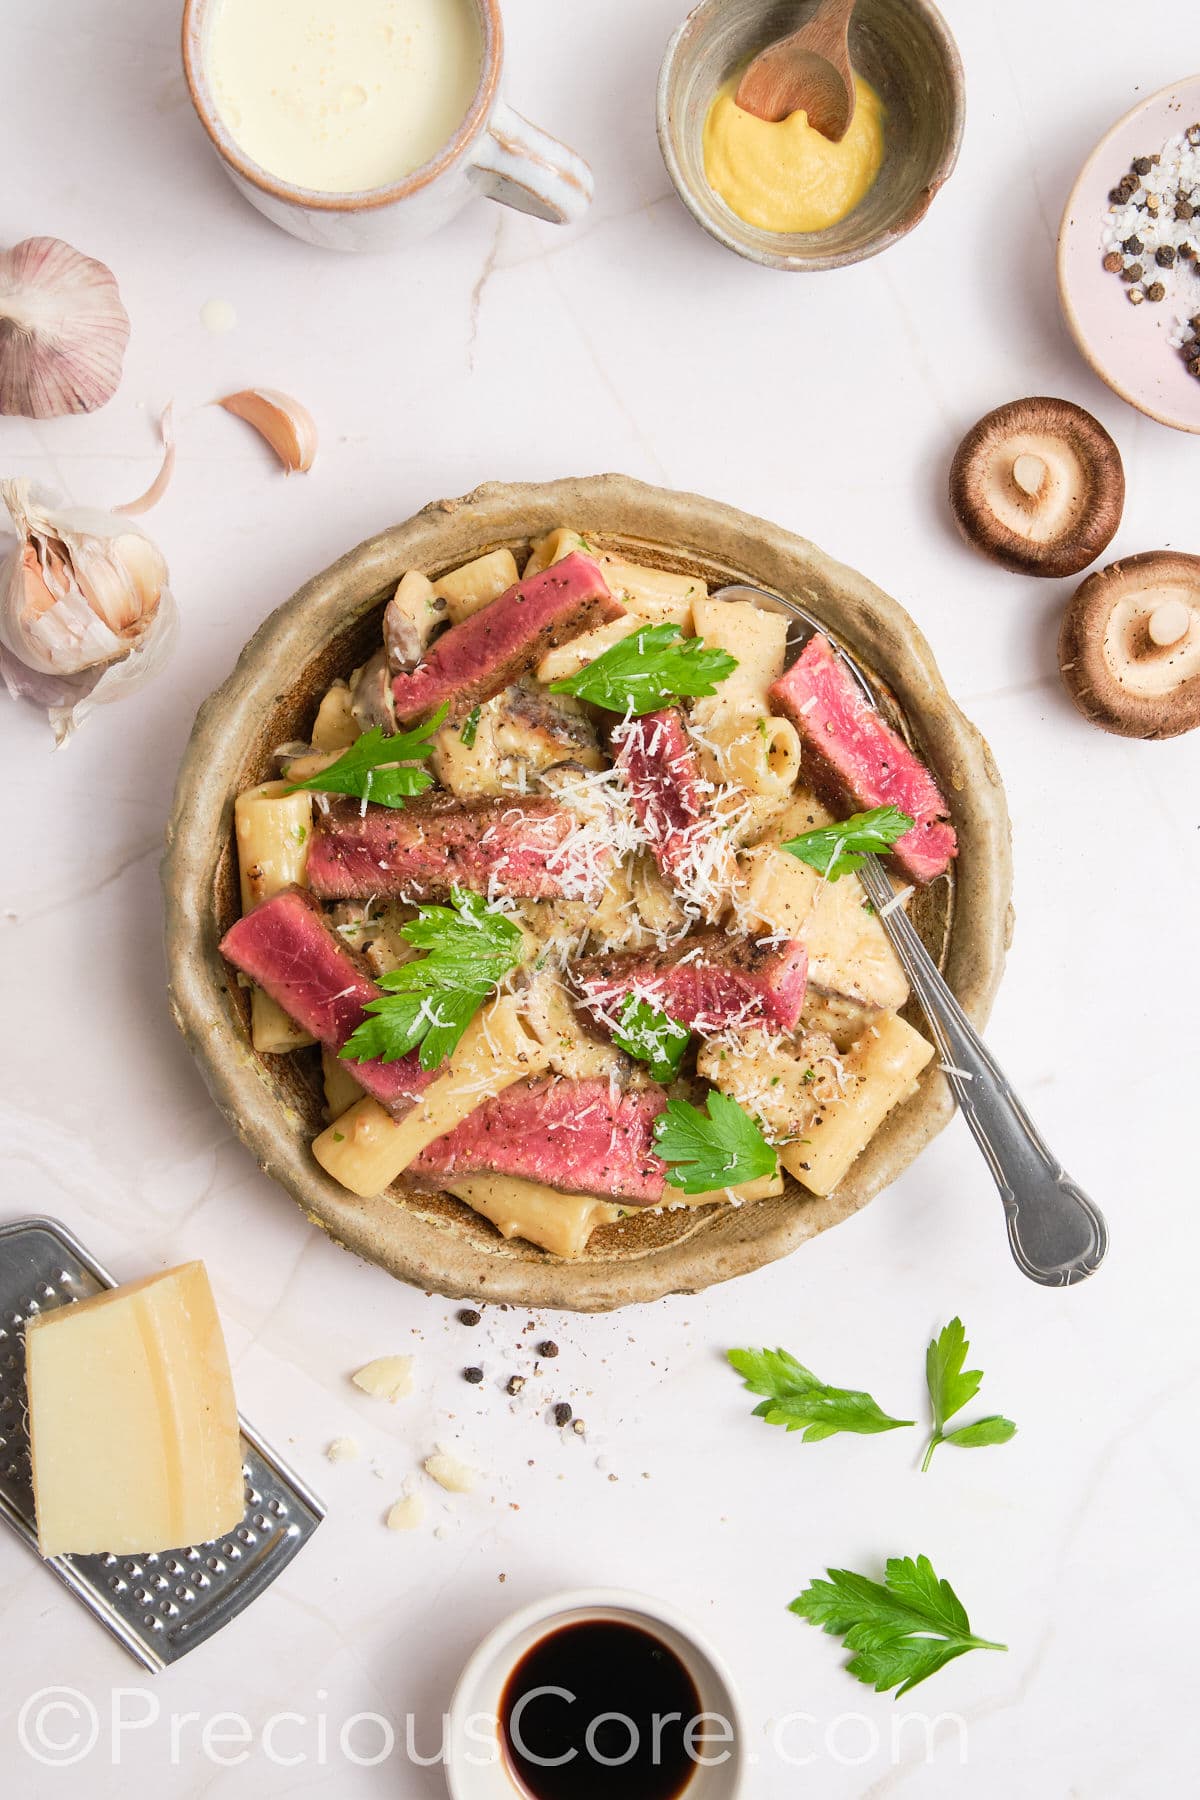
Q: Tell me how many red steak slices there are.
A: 7